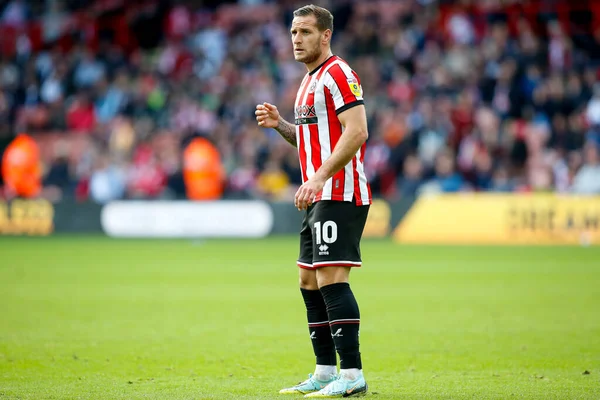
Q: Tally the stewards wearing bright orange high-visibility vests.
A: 2